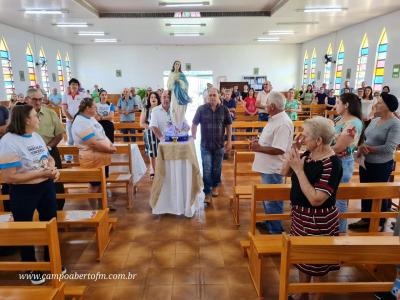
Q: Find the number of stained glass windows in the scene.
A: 11